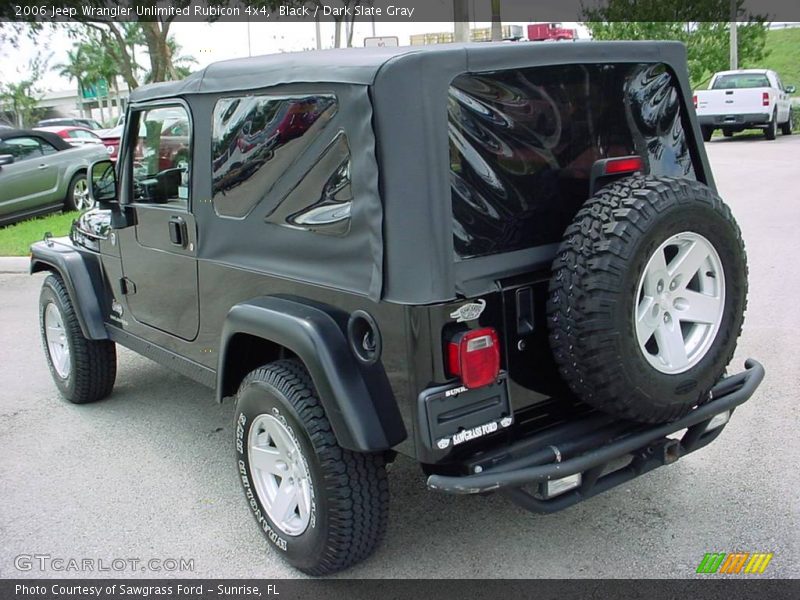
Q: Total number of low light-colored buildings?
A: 1